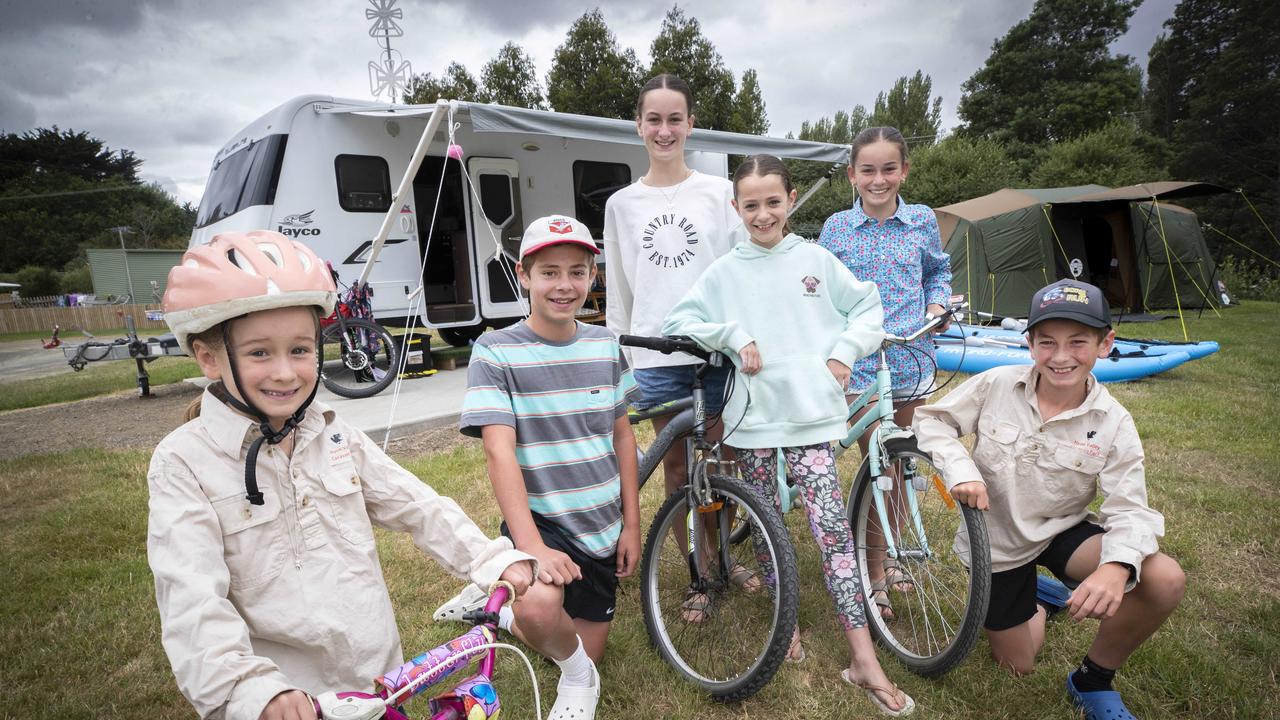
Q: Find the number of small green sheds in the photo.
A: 1